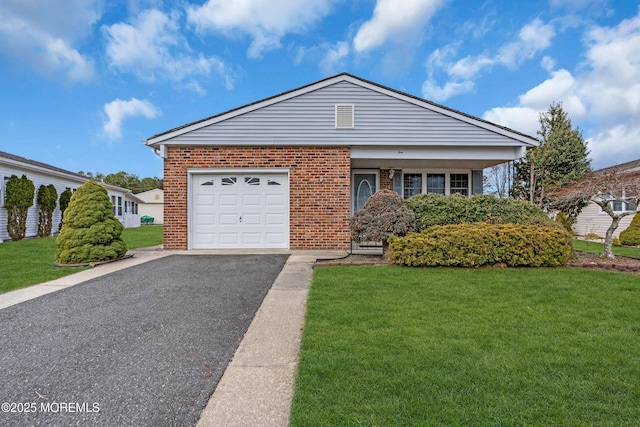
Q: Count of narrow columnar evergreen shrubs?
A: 3